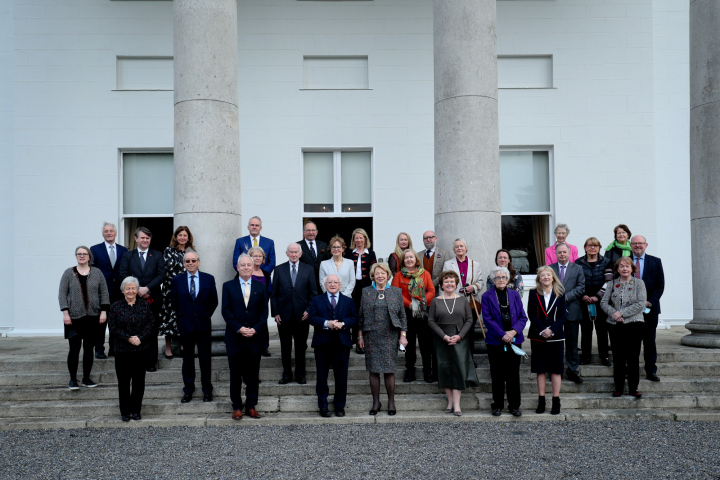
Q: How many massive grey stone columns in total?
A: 3